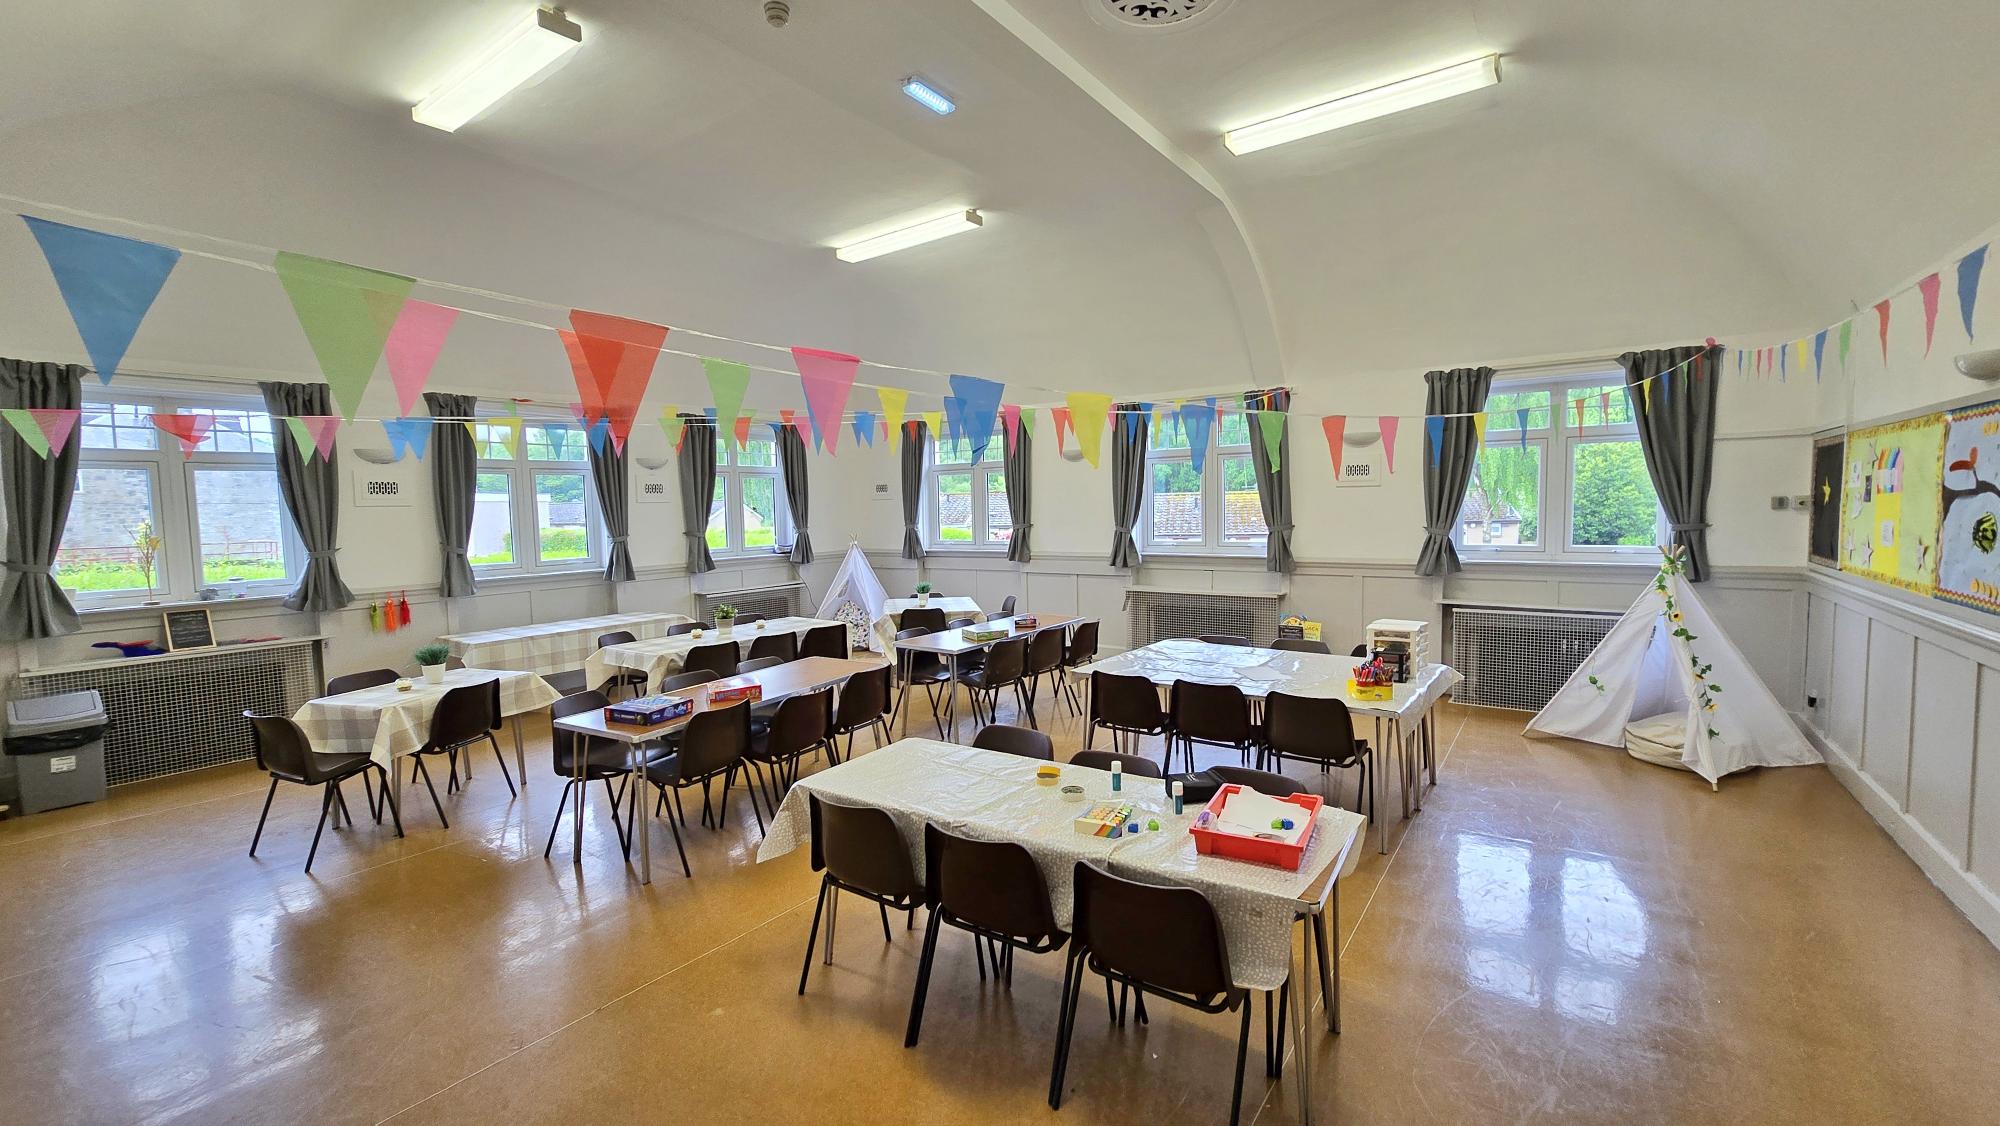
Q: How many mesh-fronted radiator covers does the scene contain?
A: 4